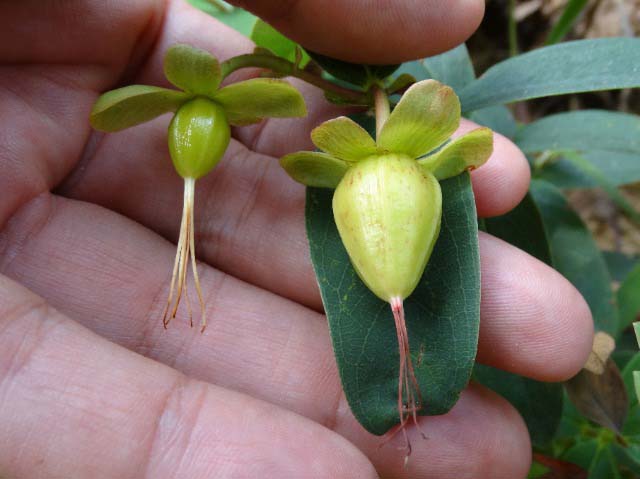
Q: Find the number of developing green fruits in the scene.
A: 2